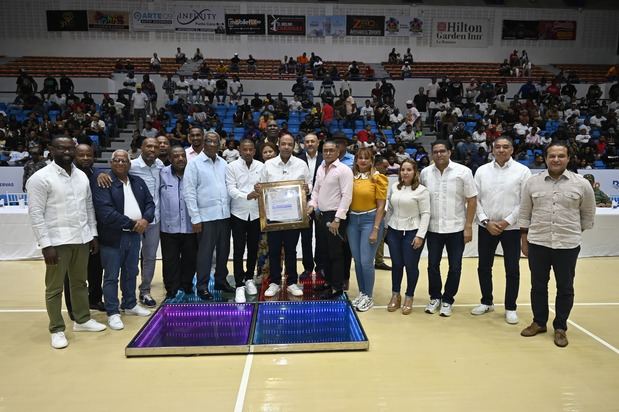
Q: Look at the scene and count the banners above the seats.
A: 12